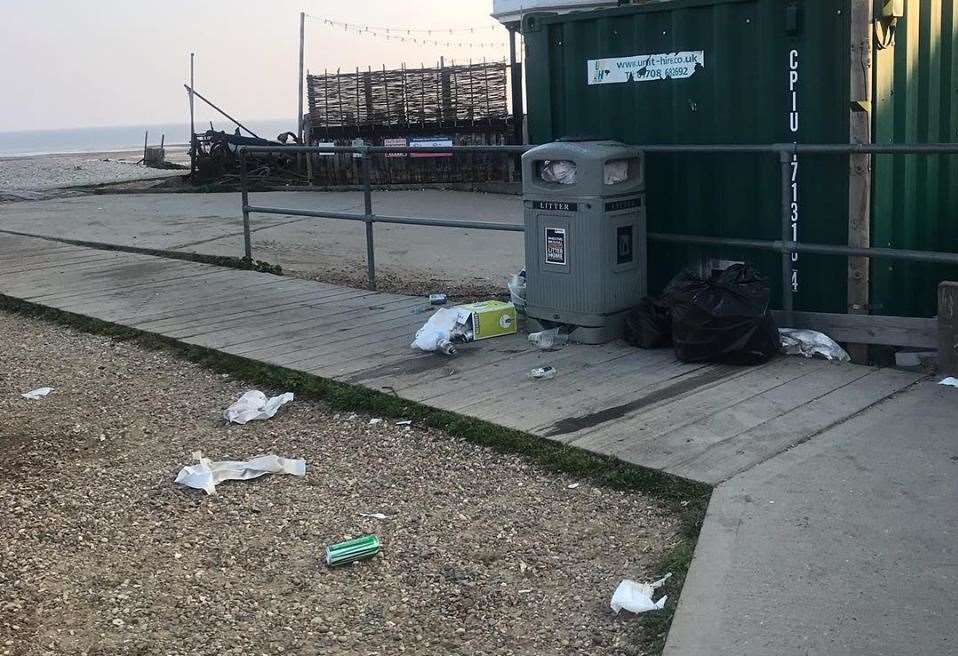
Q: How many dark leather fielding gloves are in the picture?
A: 0